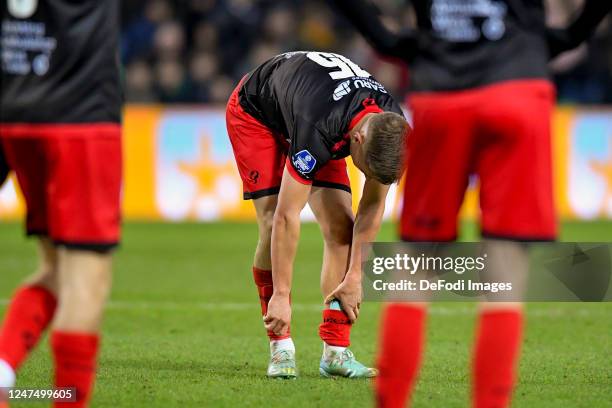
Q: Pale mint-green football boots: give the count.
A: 2